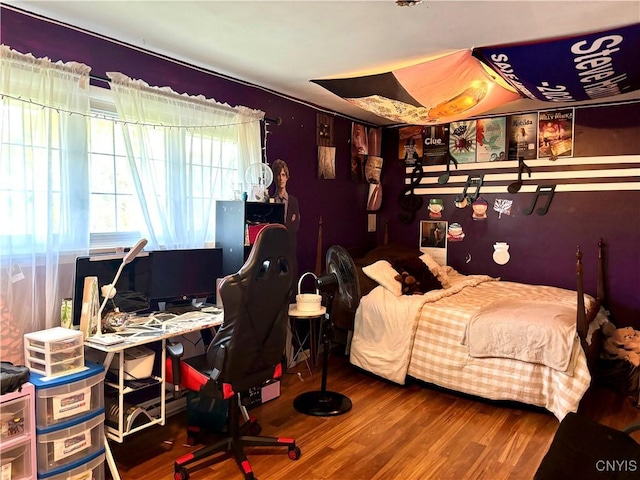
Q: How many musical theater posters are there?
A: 6